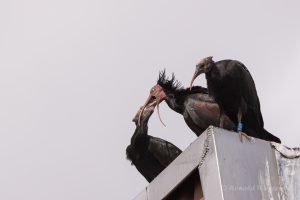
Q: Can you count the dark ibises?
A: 3